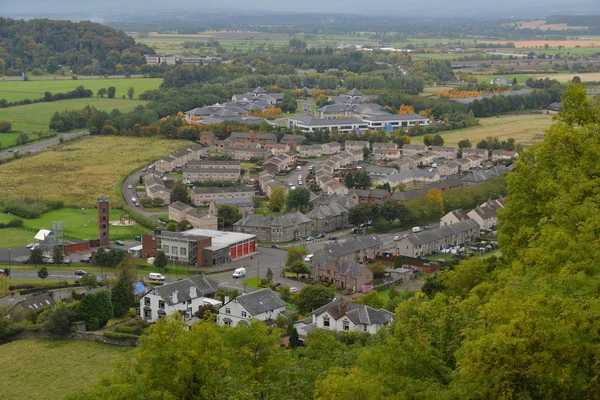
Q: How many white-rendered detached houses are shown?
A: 3